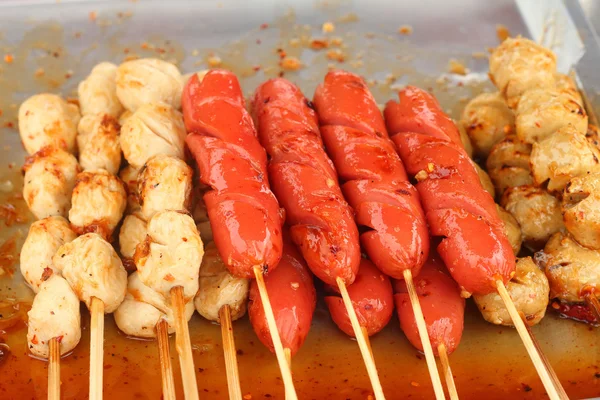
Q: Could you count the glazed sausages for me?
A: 7